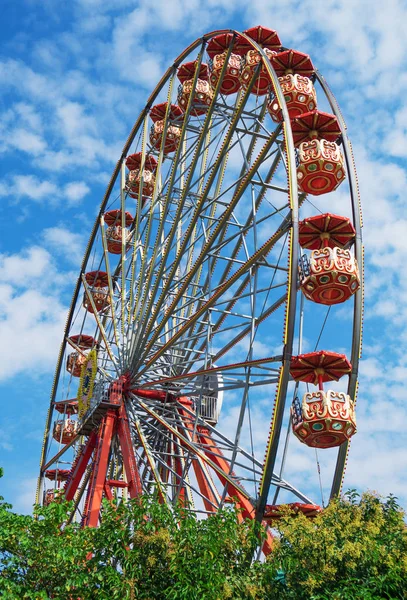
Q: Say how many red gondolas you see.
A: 15